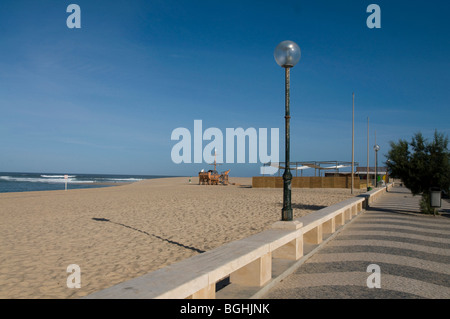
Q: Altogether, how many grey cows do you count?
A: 0